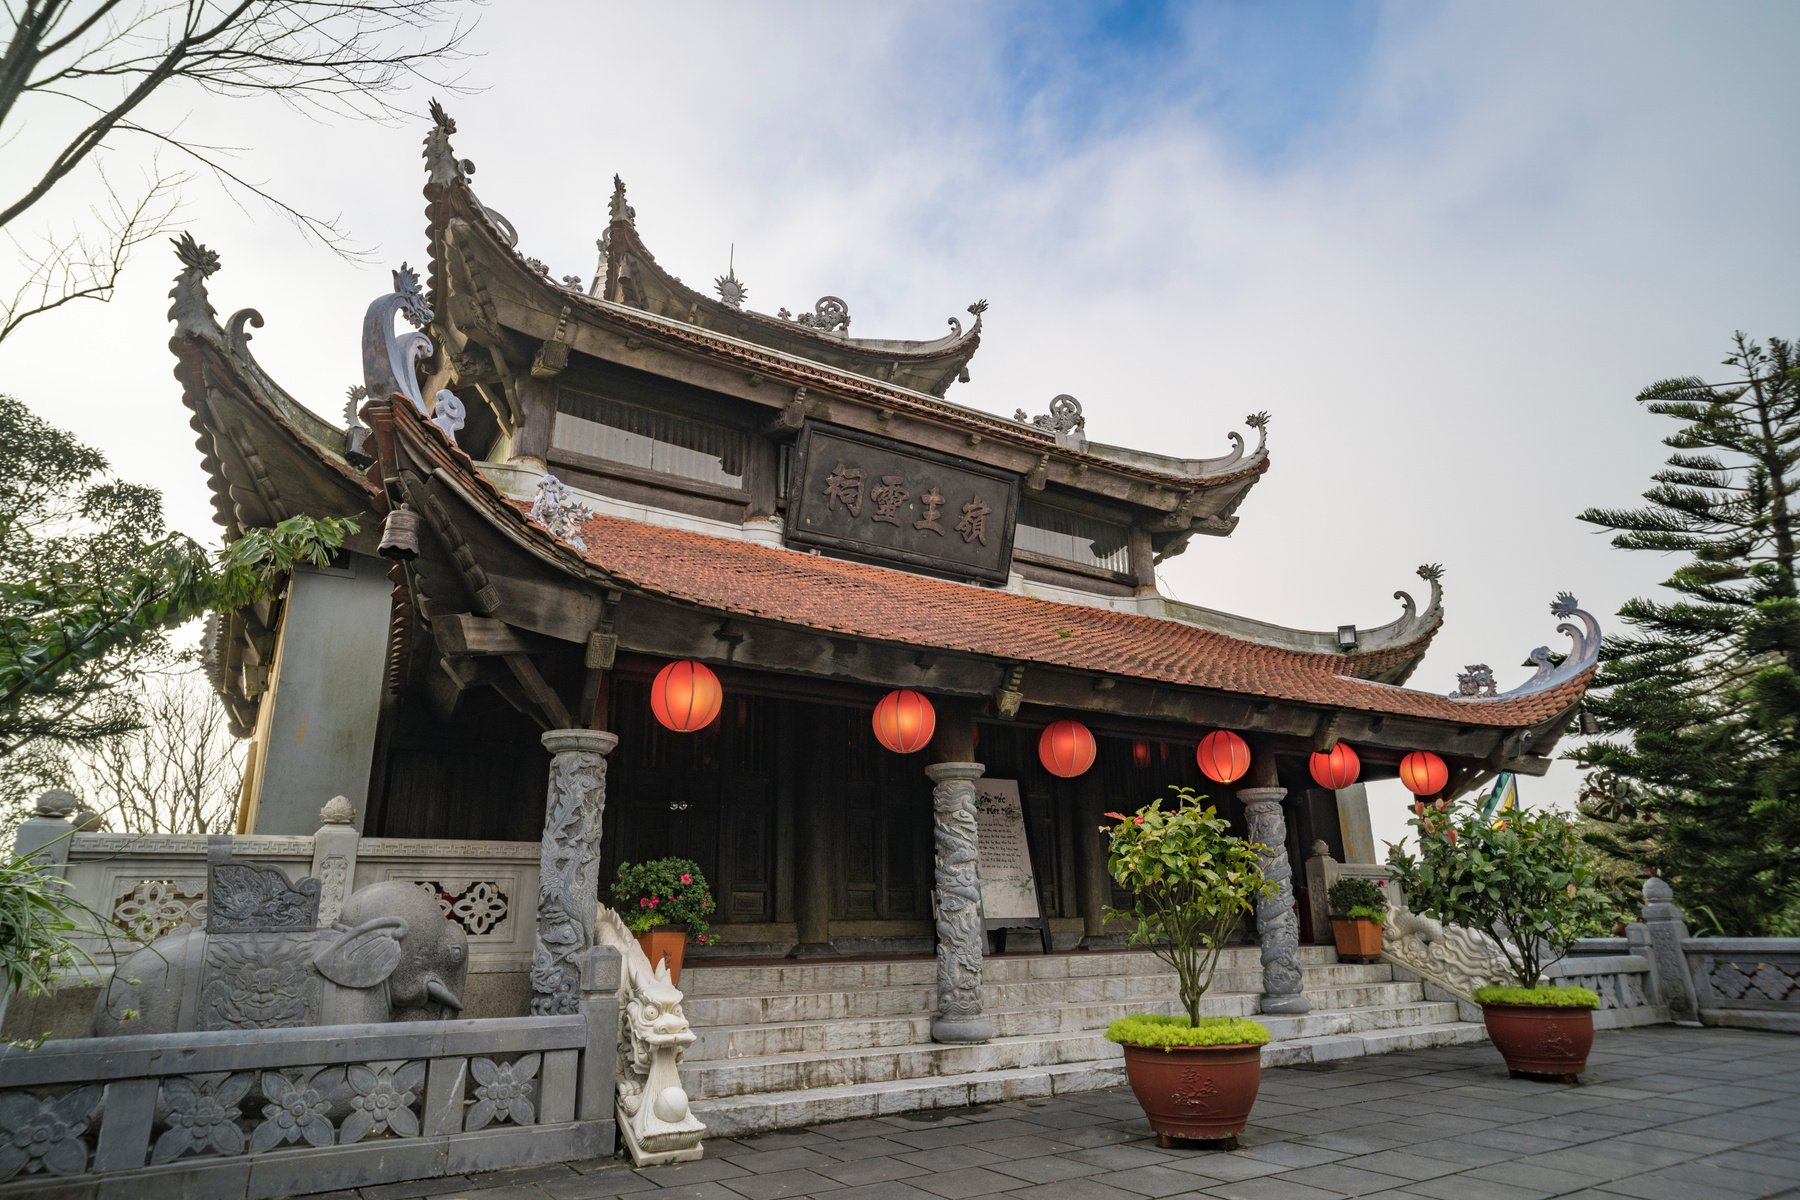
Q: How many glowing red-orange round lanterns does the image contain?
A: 6